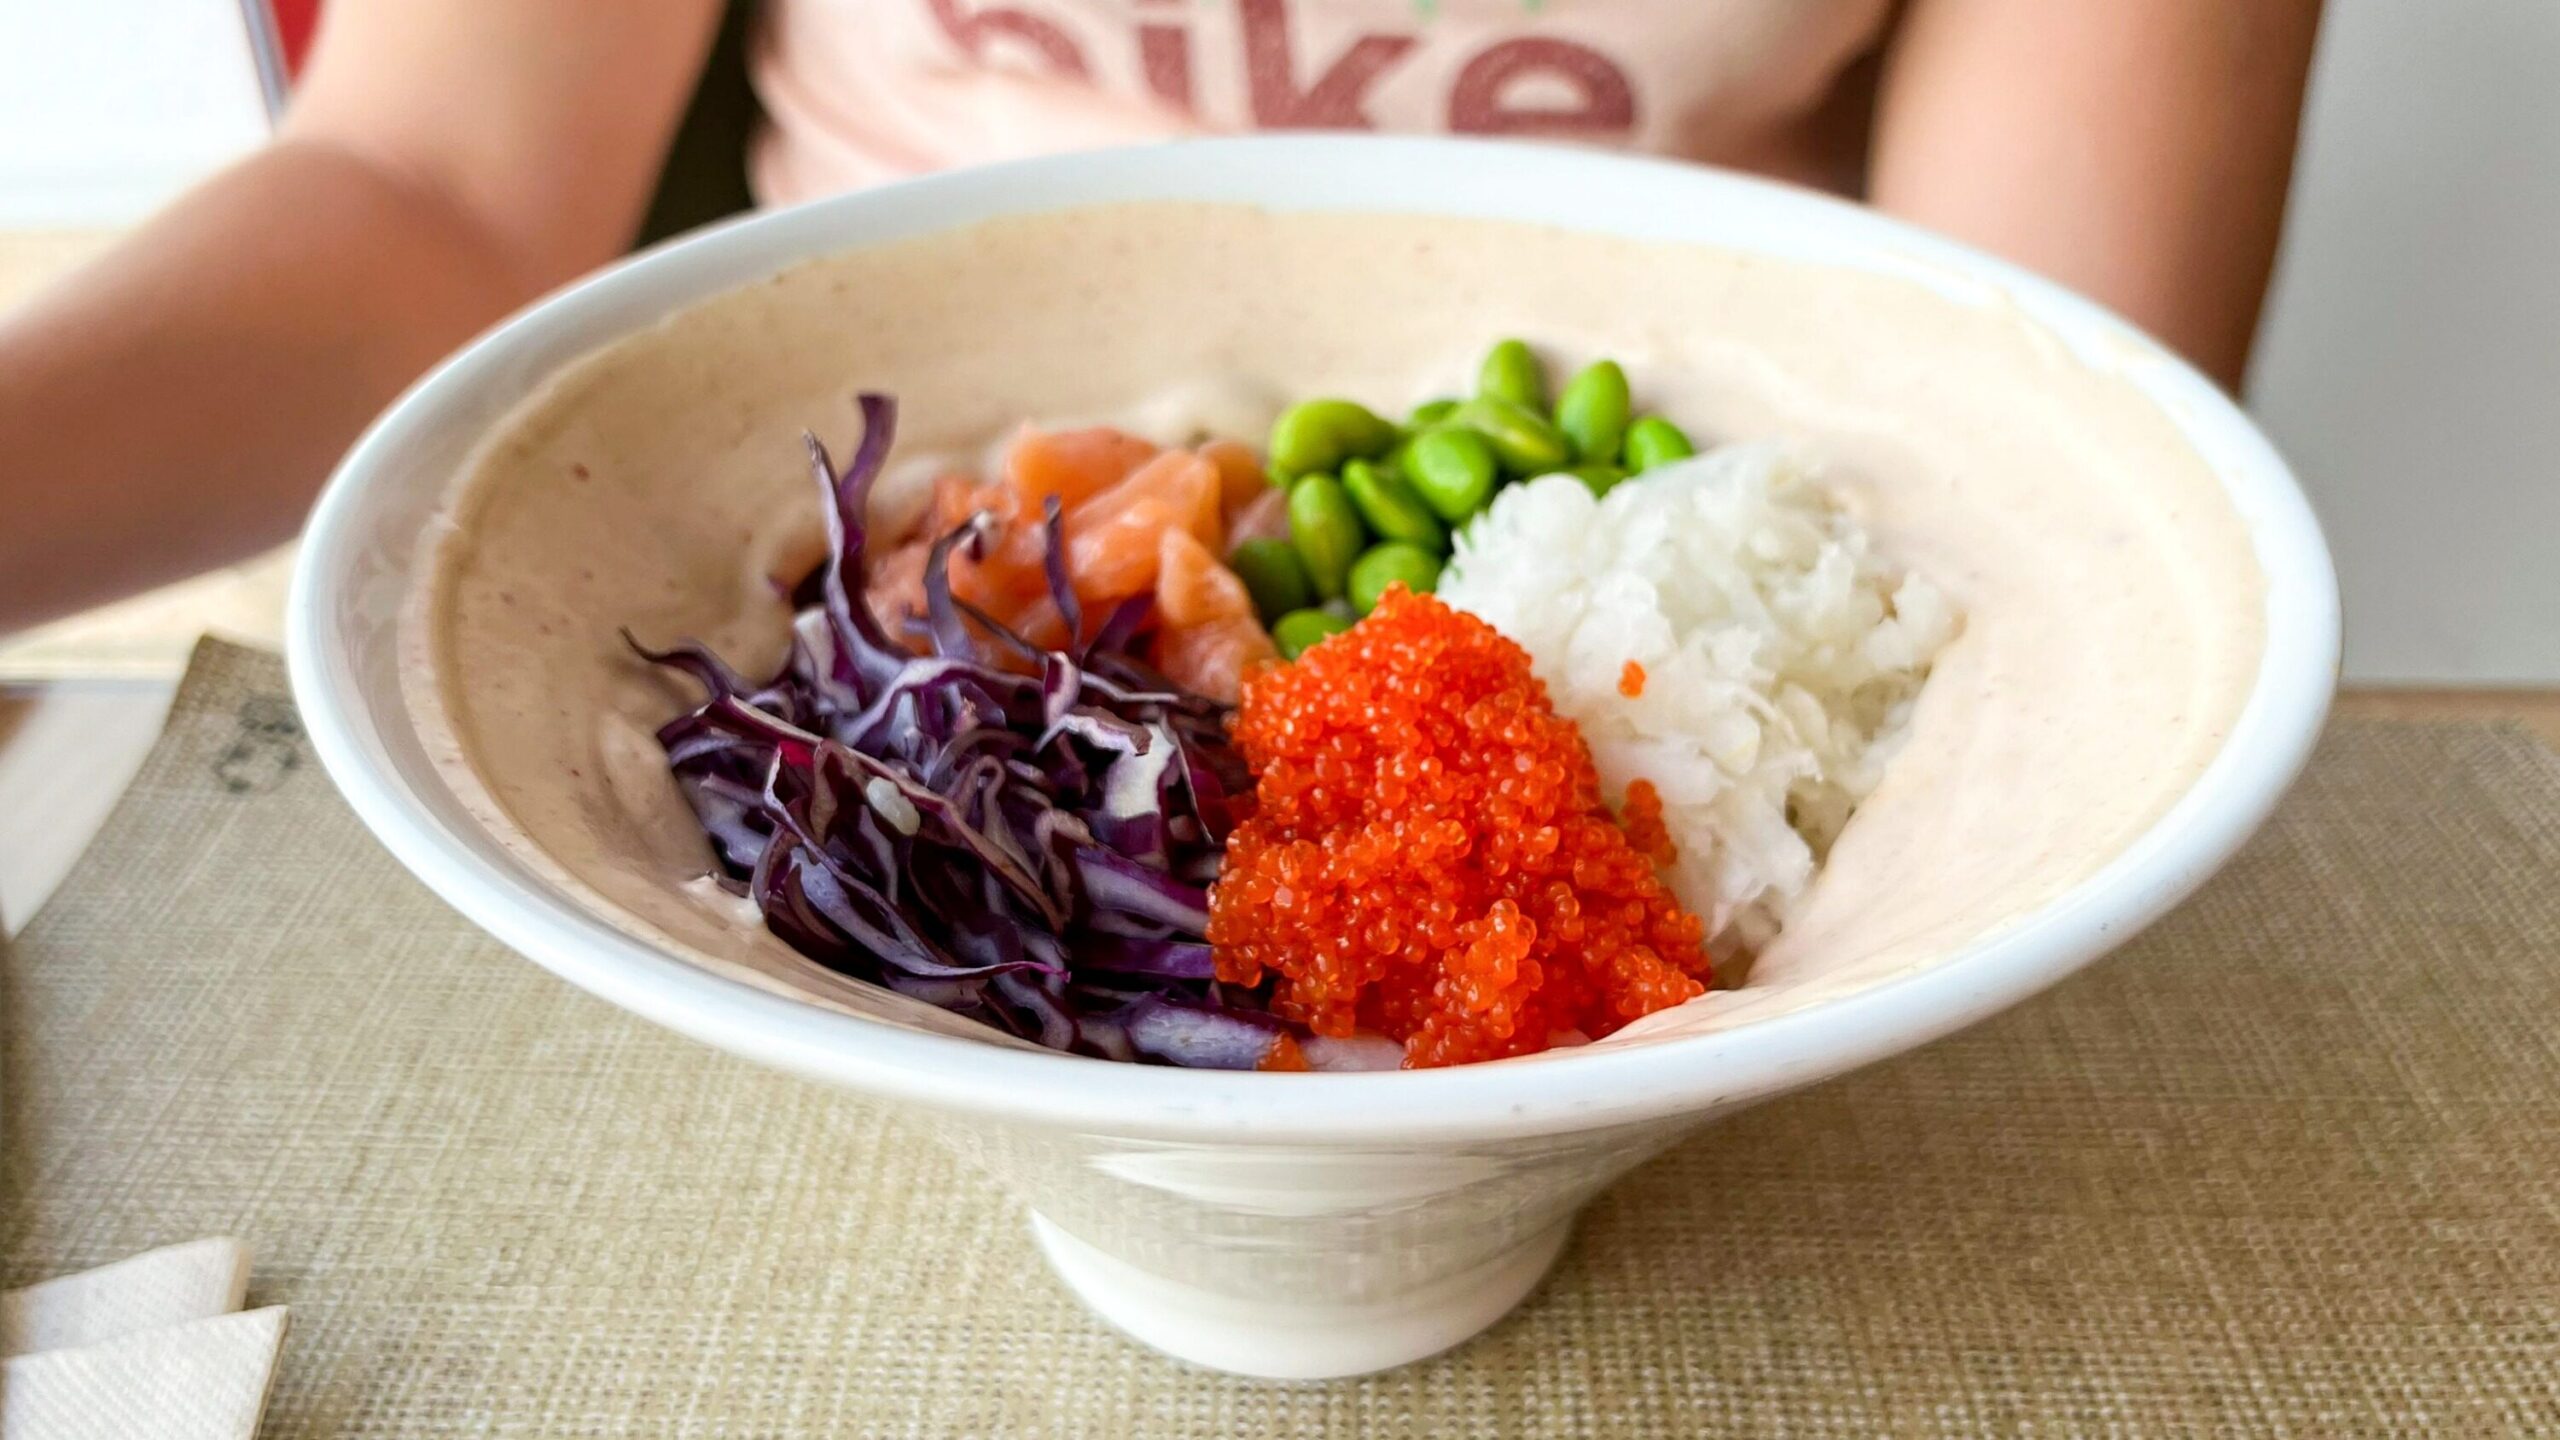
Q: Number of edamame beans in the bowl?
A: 13